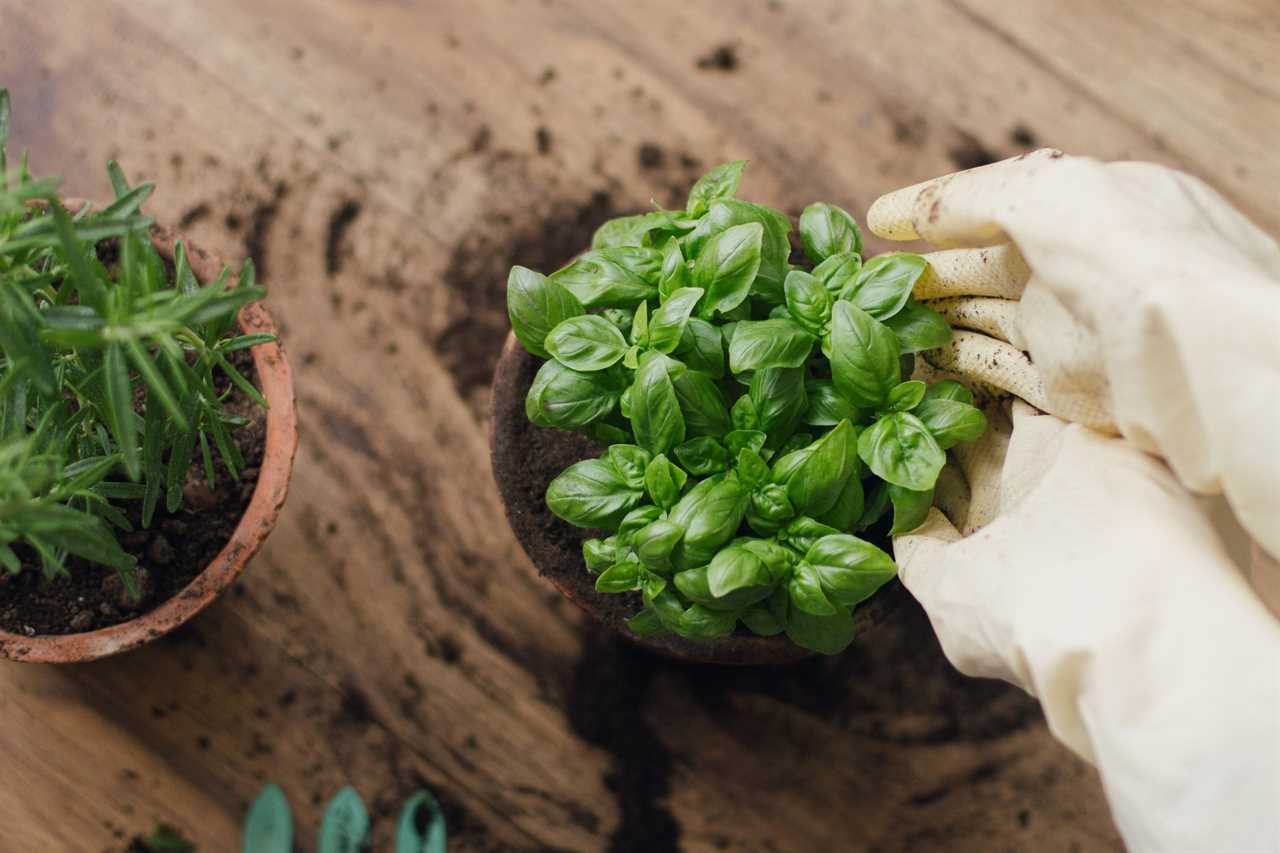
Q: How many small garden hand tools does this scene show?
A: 1